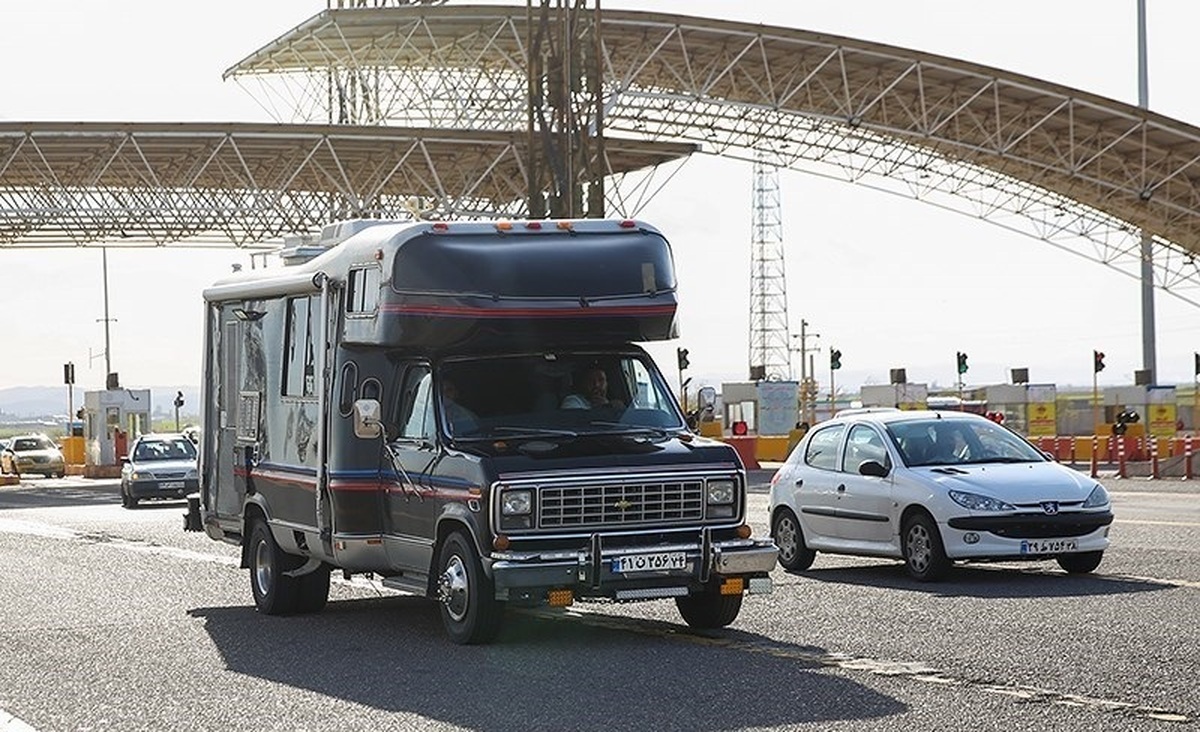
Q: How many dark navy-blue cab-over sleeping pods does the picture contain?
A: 1